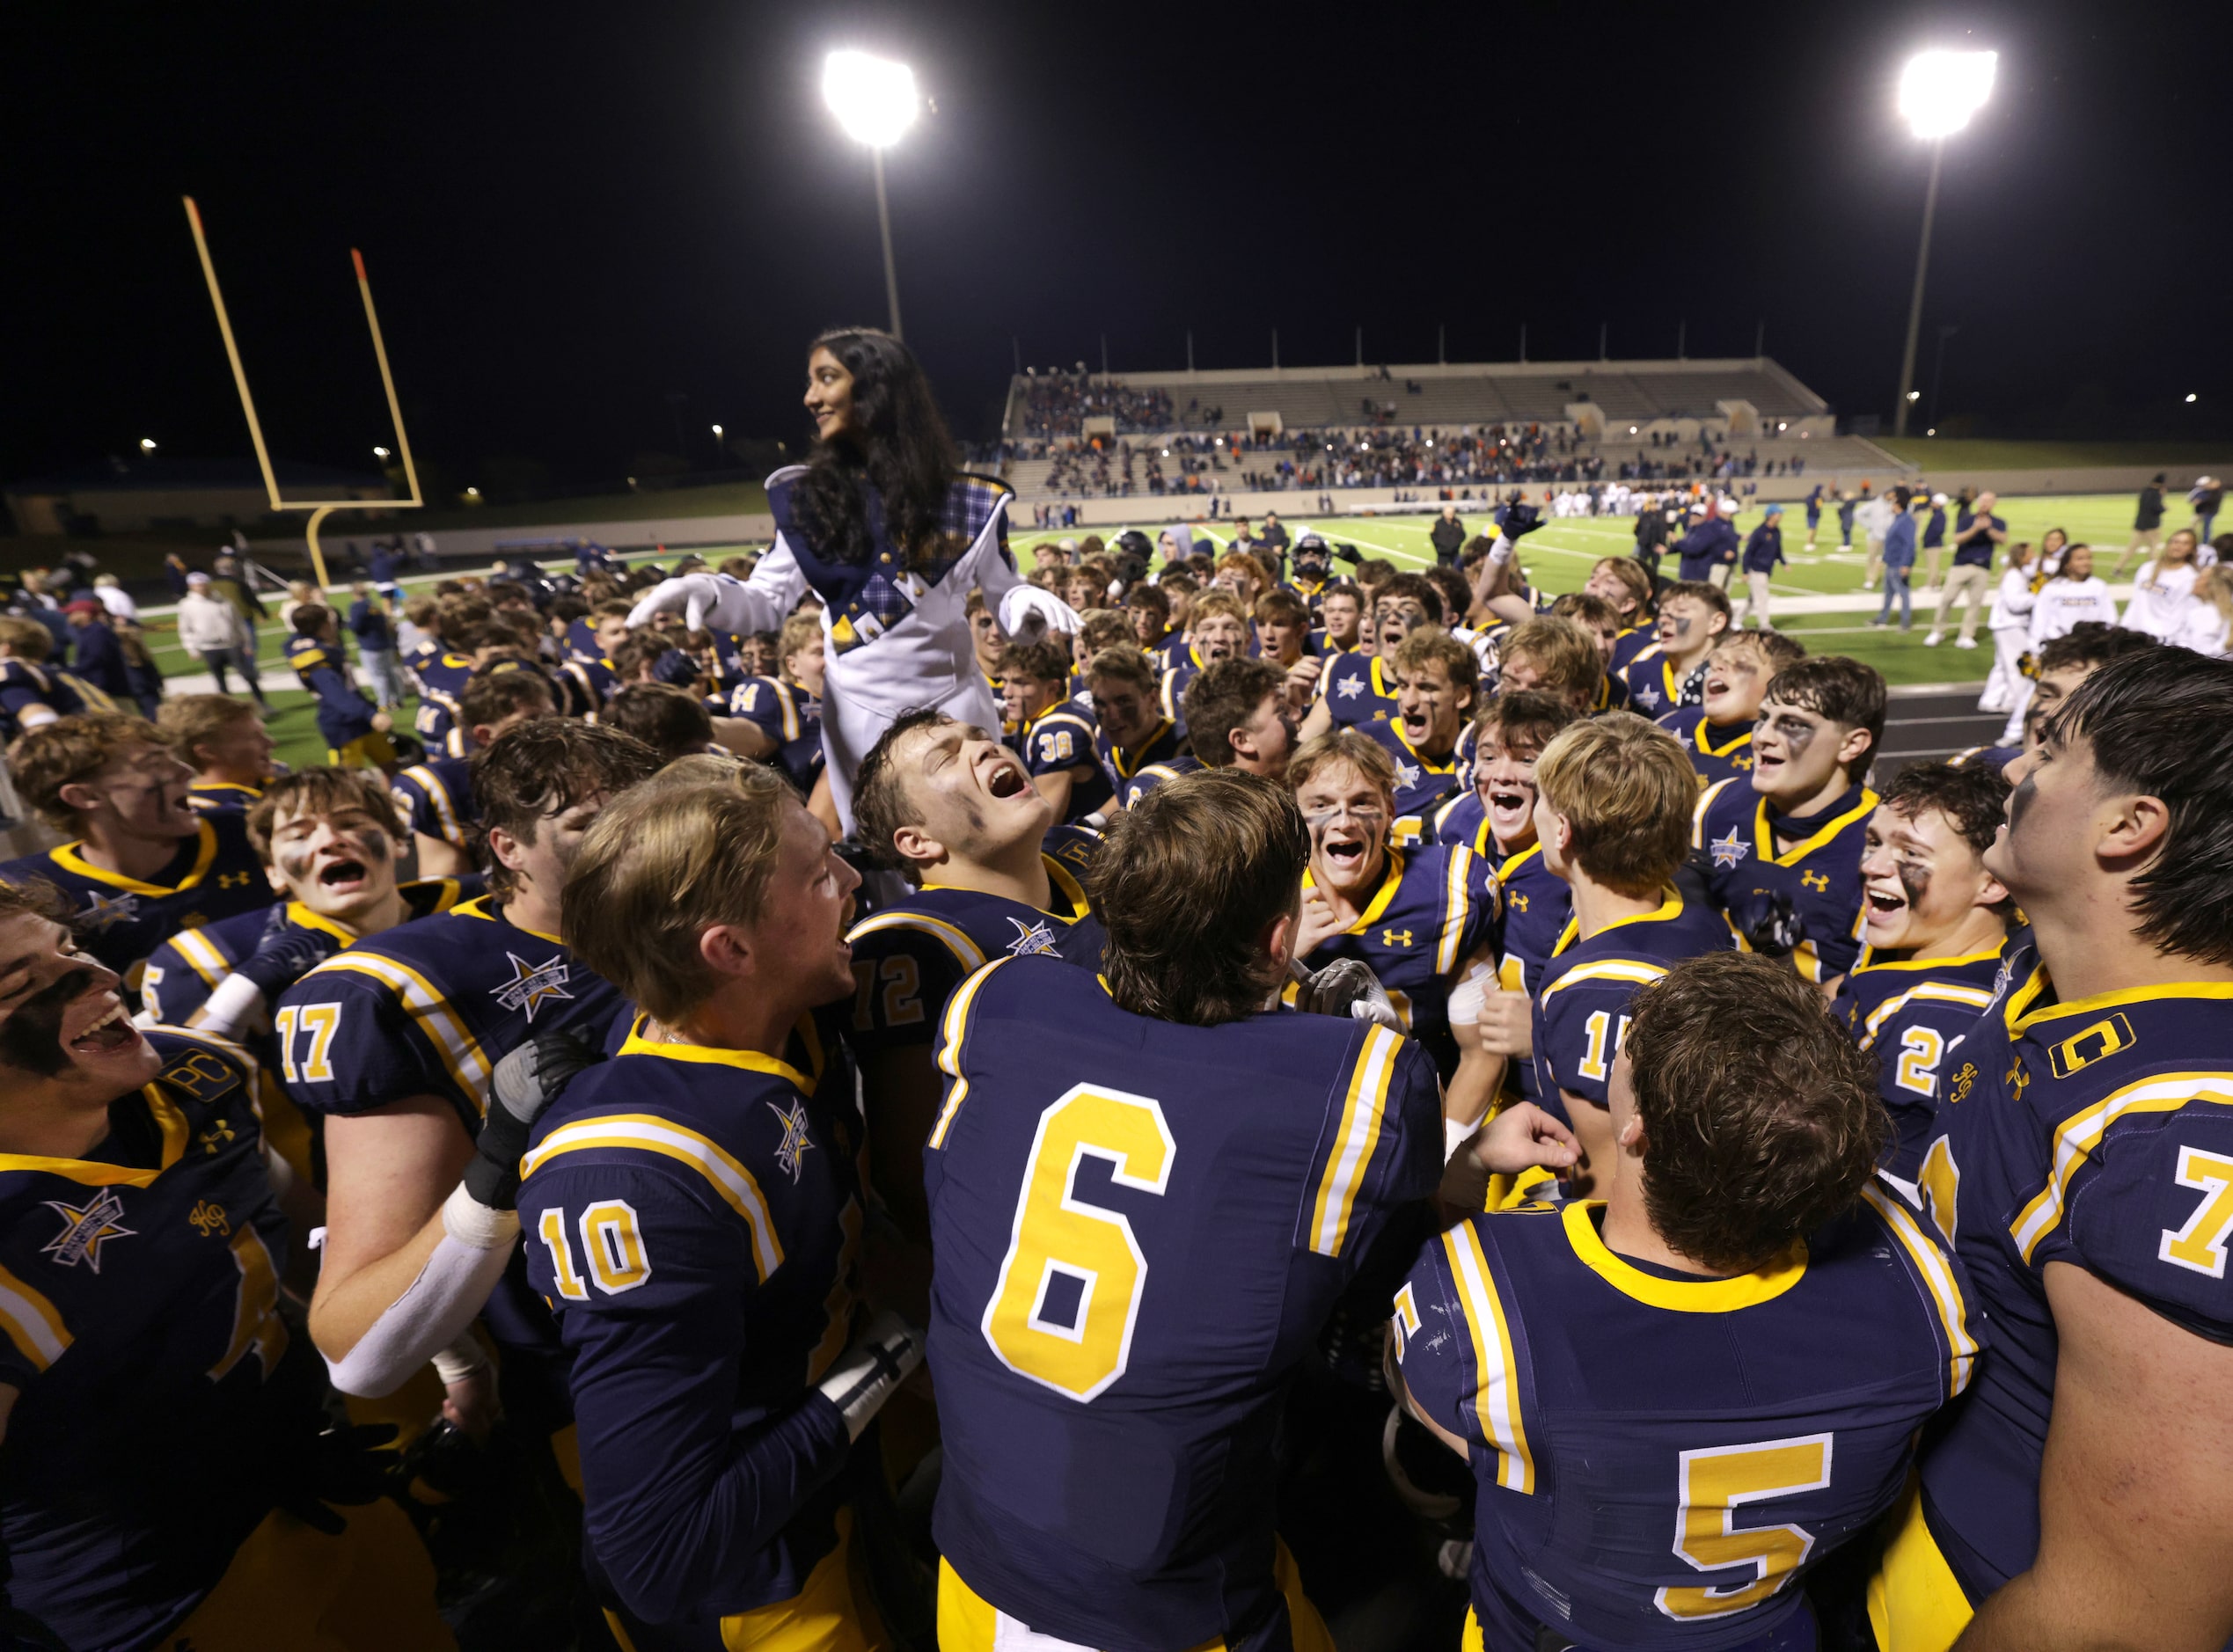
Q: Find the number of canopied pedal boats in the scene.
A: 0